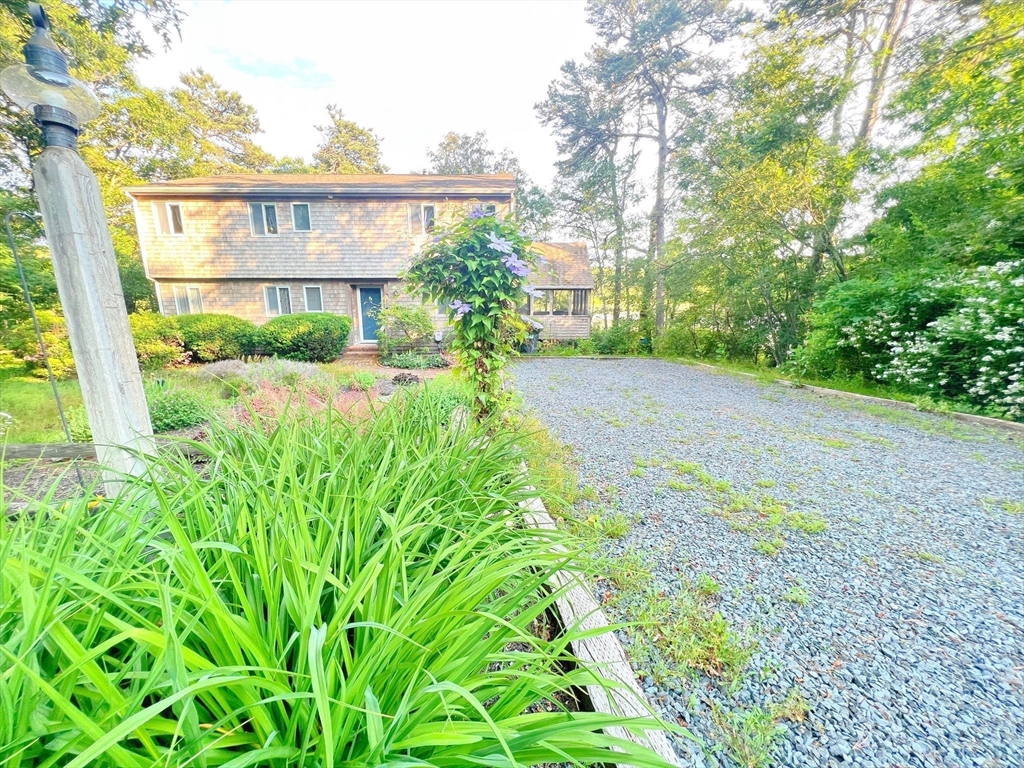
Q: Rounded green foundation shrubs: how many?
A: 2